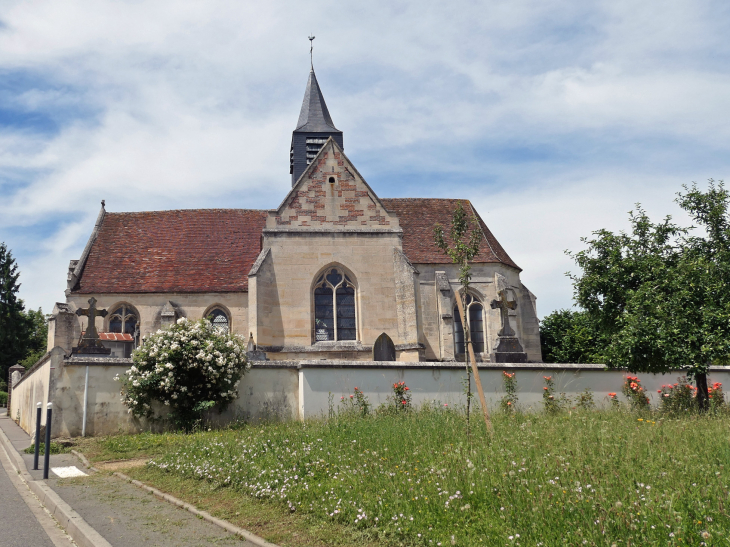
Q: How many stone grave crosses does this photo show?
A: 2